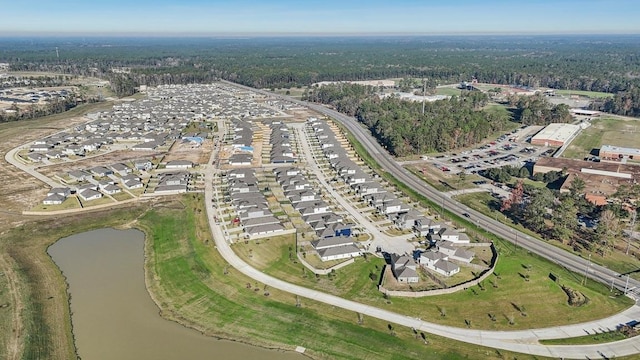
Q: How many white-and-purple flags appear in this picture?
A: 0